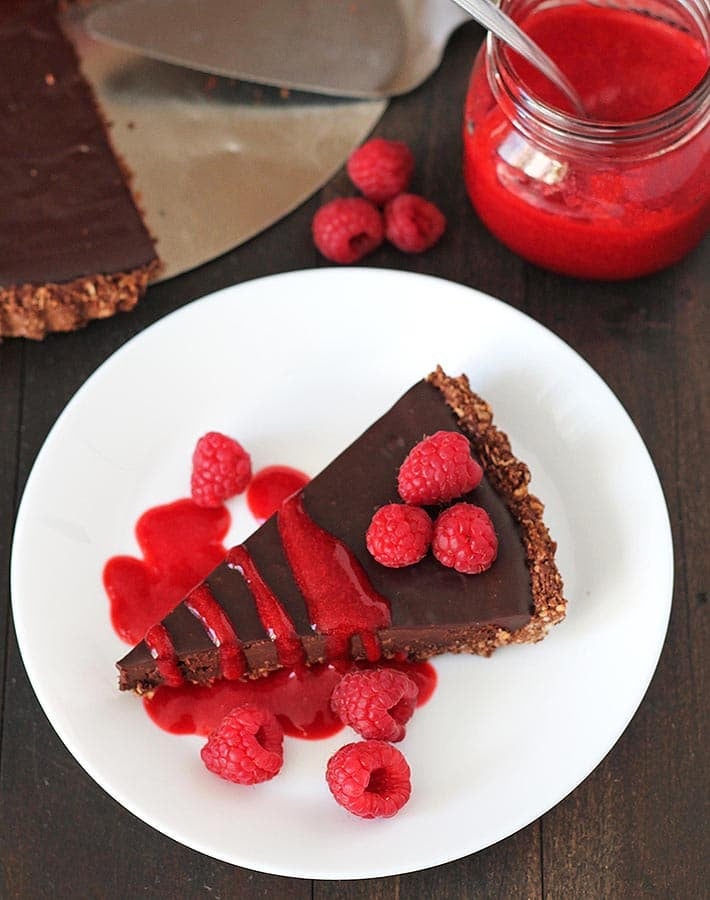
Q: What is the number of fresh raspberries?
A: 10